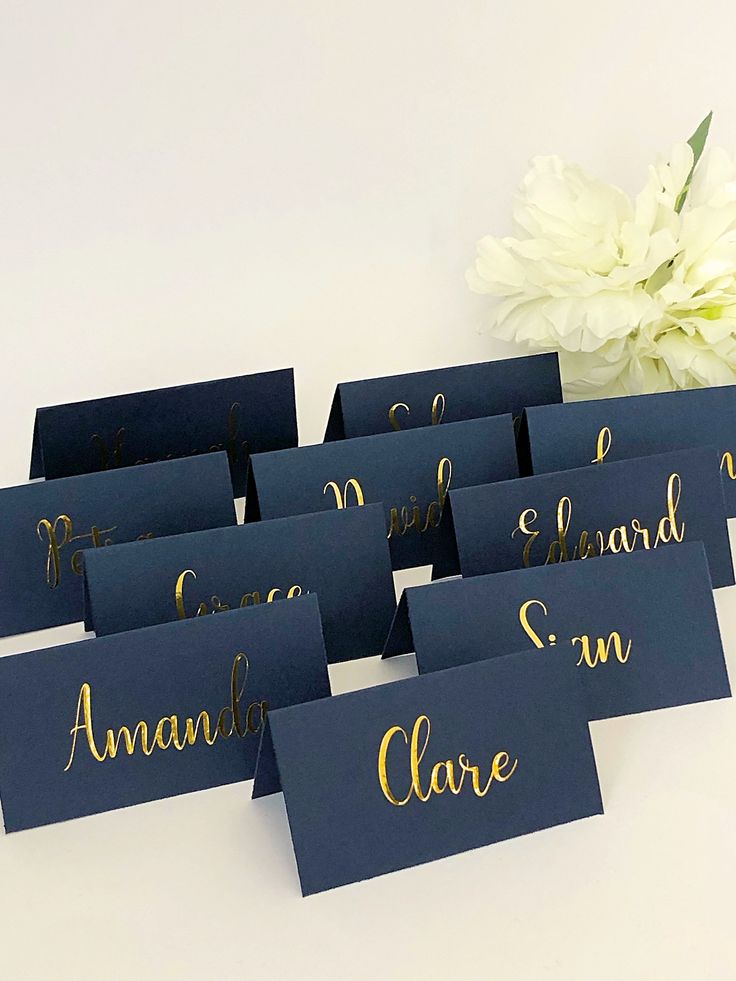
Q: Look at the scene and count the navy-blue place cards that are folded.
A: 10